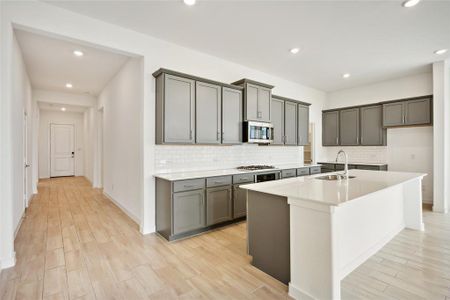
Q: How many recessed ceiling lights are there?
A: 8